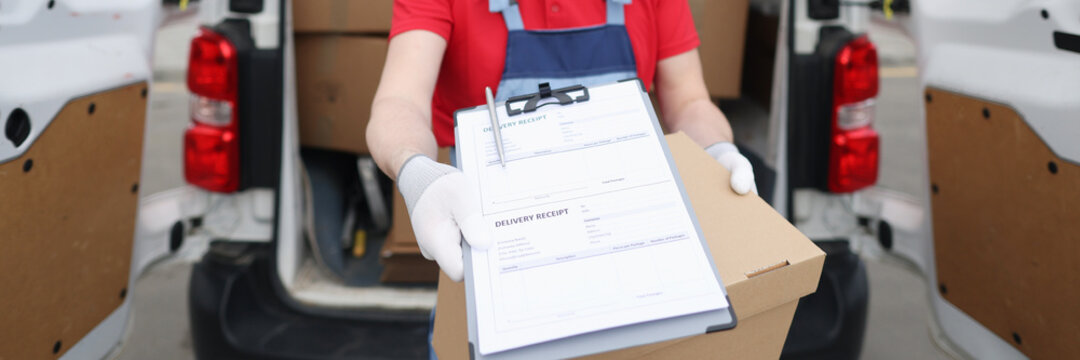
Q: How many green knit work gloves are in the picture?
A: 0